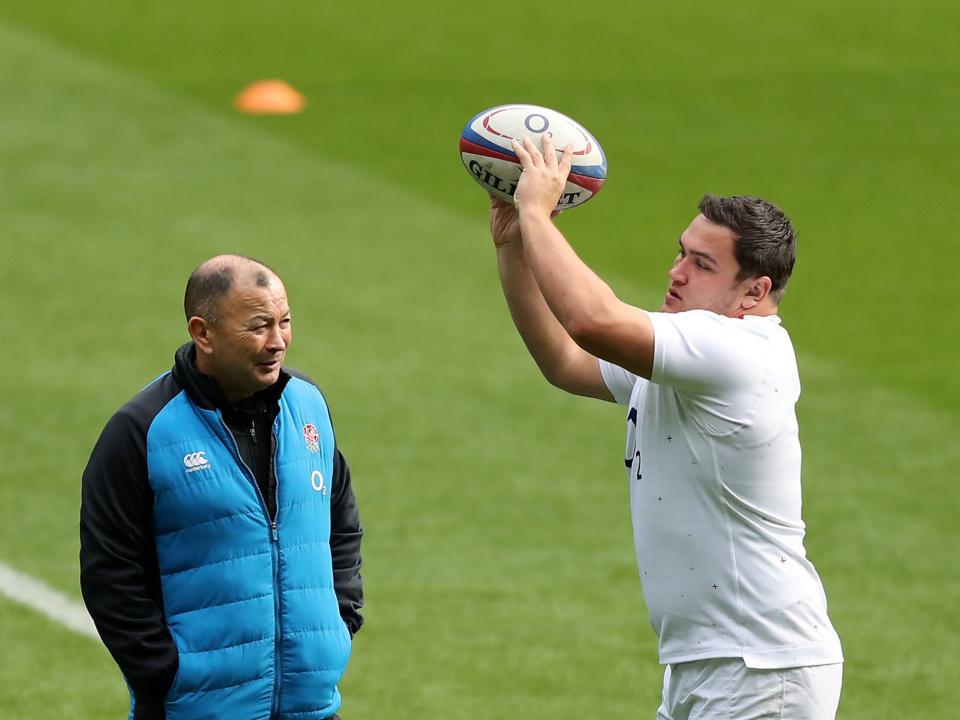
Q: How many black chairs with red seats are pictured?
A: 0